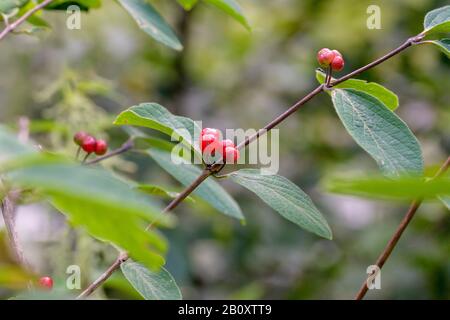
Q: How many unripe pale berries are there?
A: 0